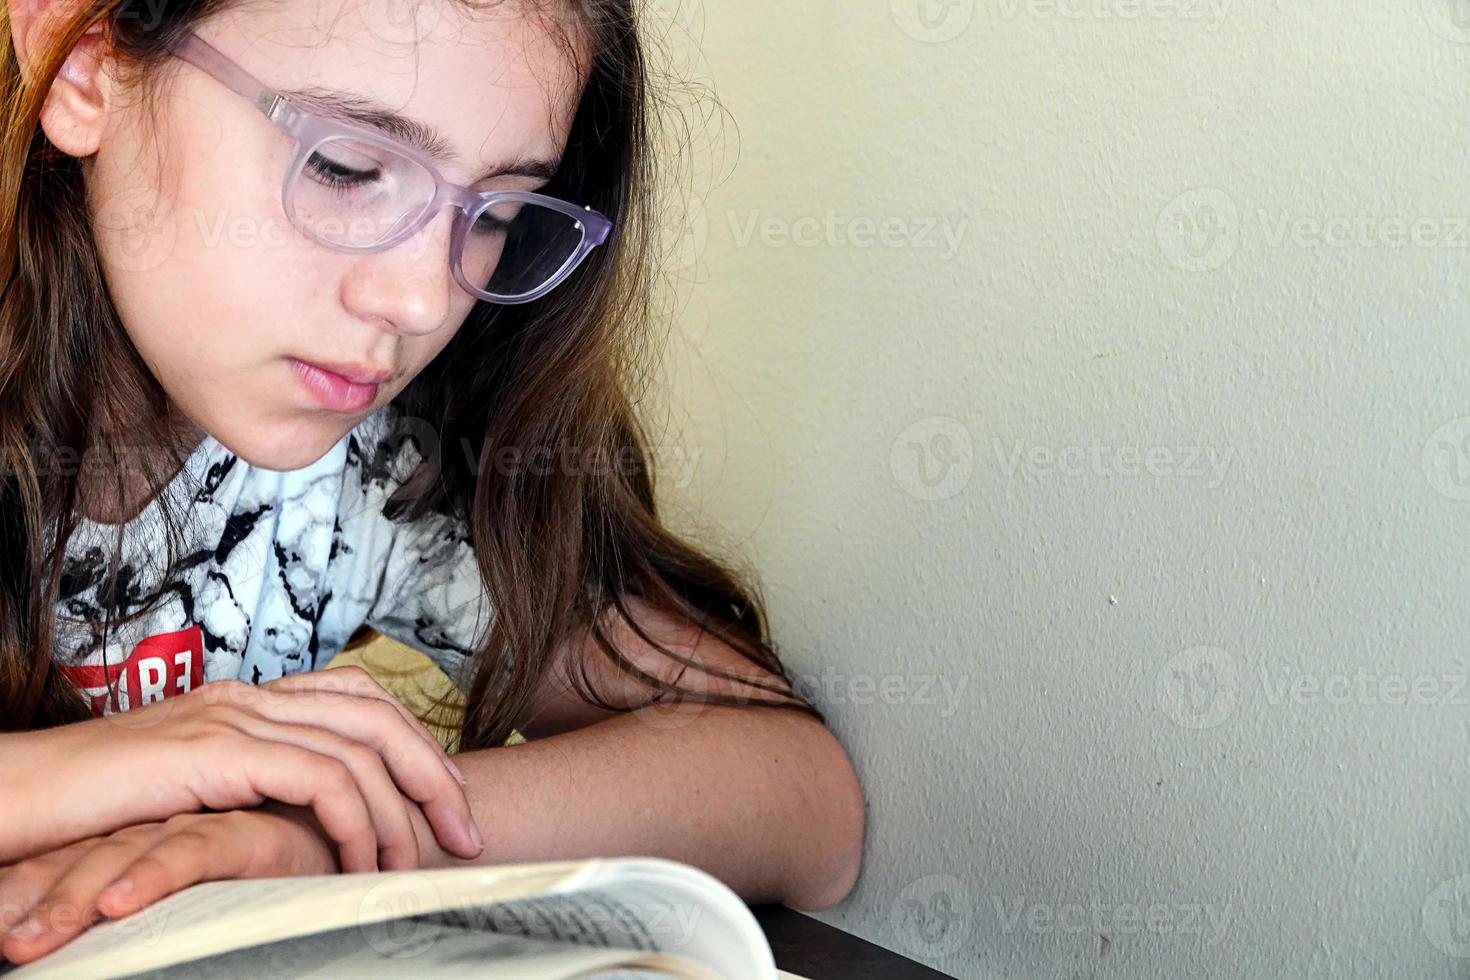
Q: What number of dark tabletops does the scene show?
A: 1